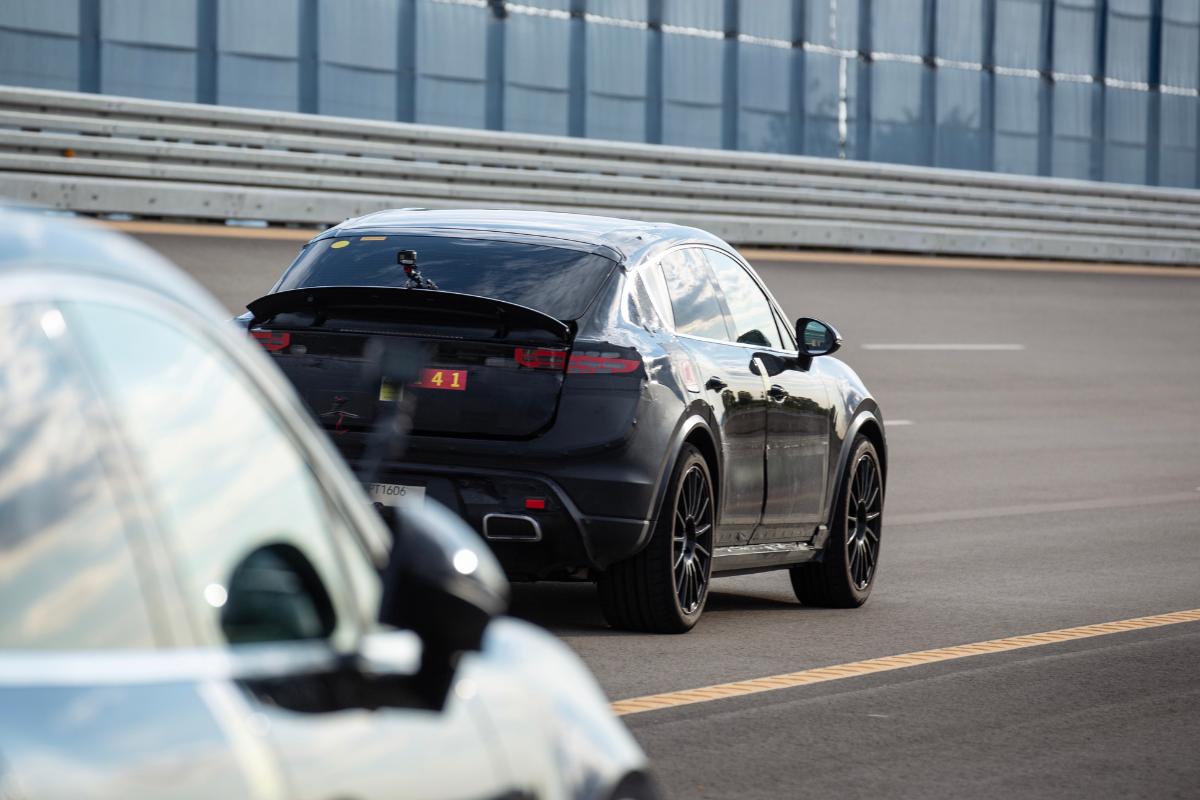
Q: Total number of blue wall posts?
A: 15